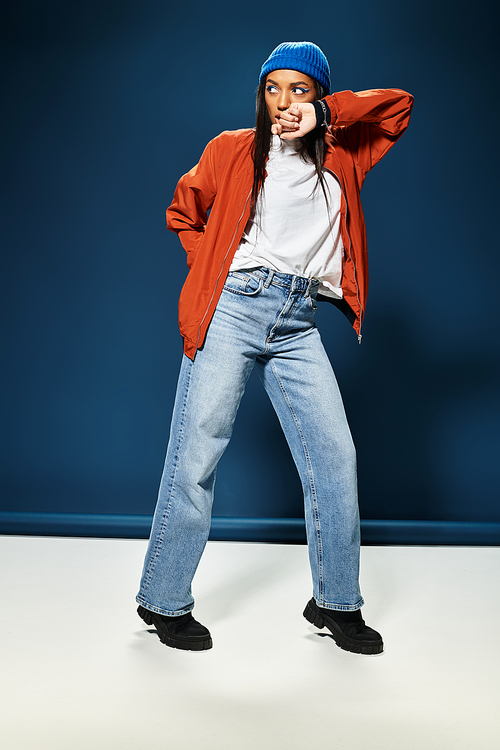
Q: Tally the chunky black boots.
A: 2